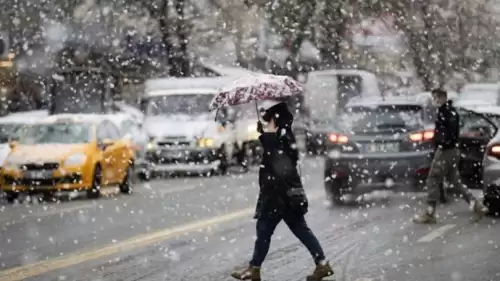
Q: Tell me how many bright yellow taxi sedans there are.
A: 1